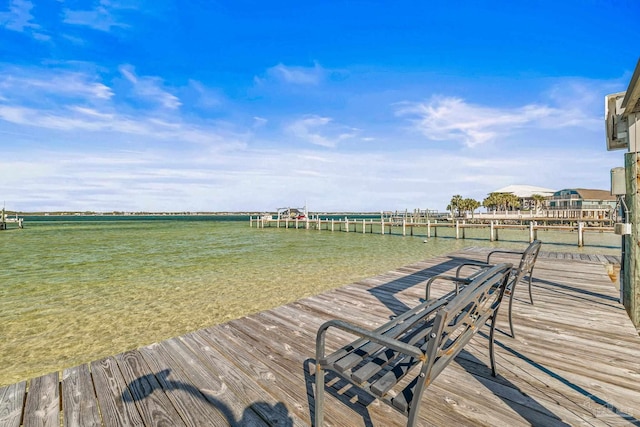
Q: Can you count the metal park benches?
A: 2